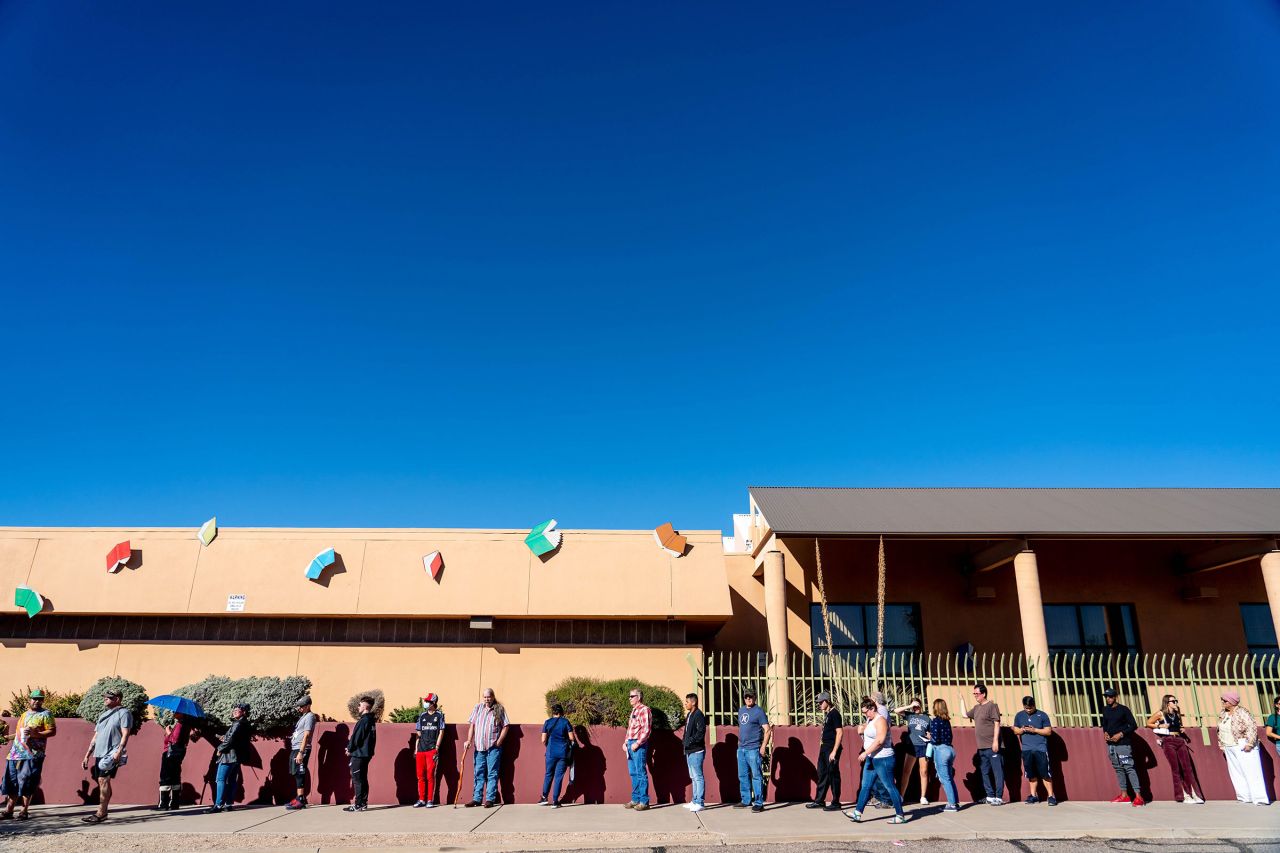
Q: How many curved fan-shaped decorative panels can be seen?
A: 7